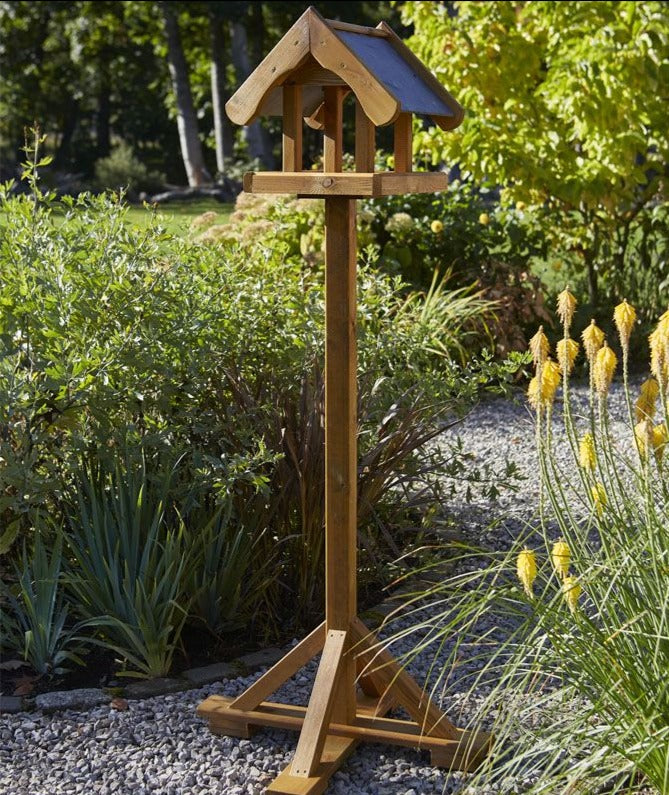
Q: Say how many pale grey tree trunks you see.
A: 3